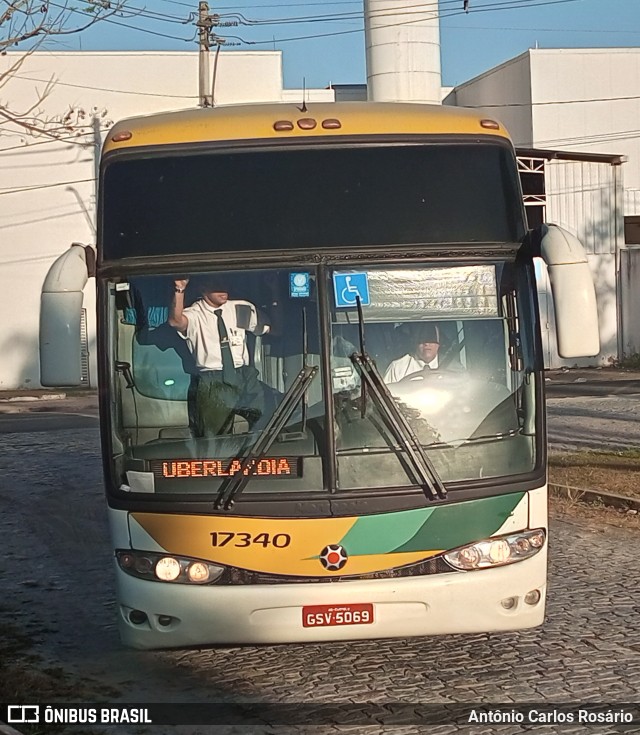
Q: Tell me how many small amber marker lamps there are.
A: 5